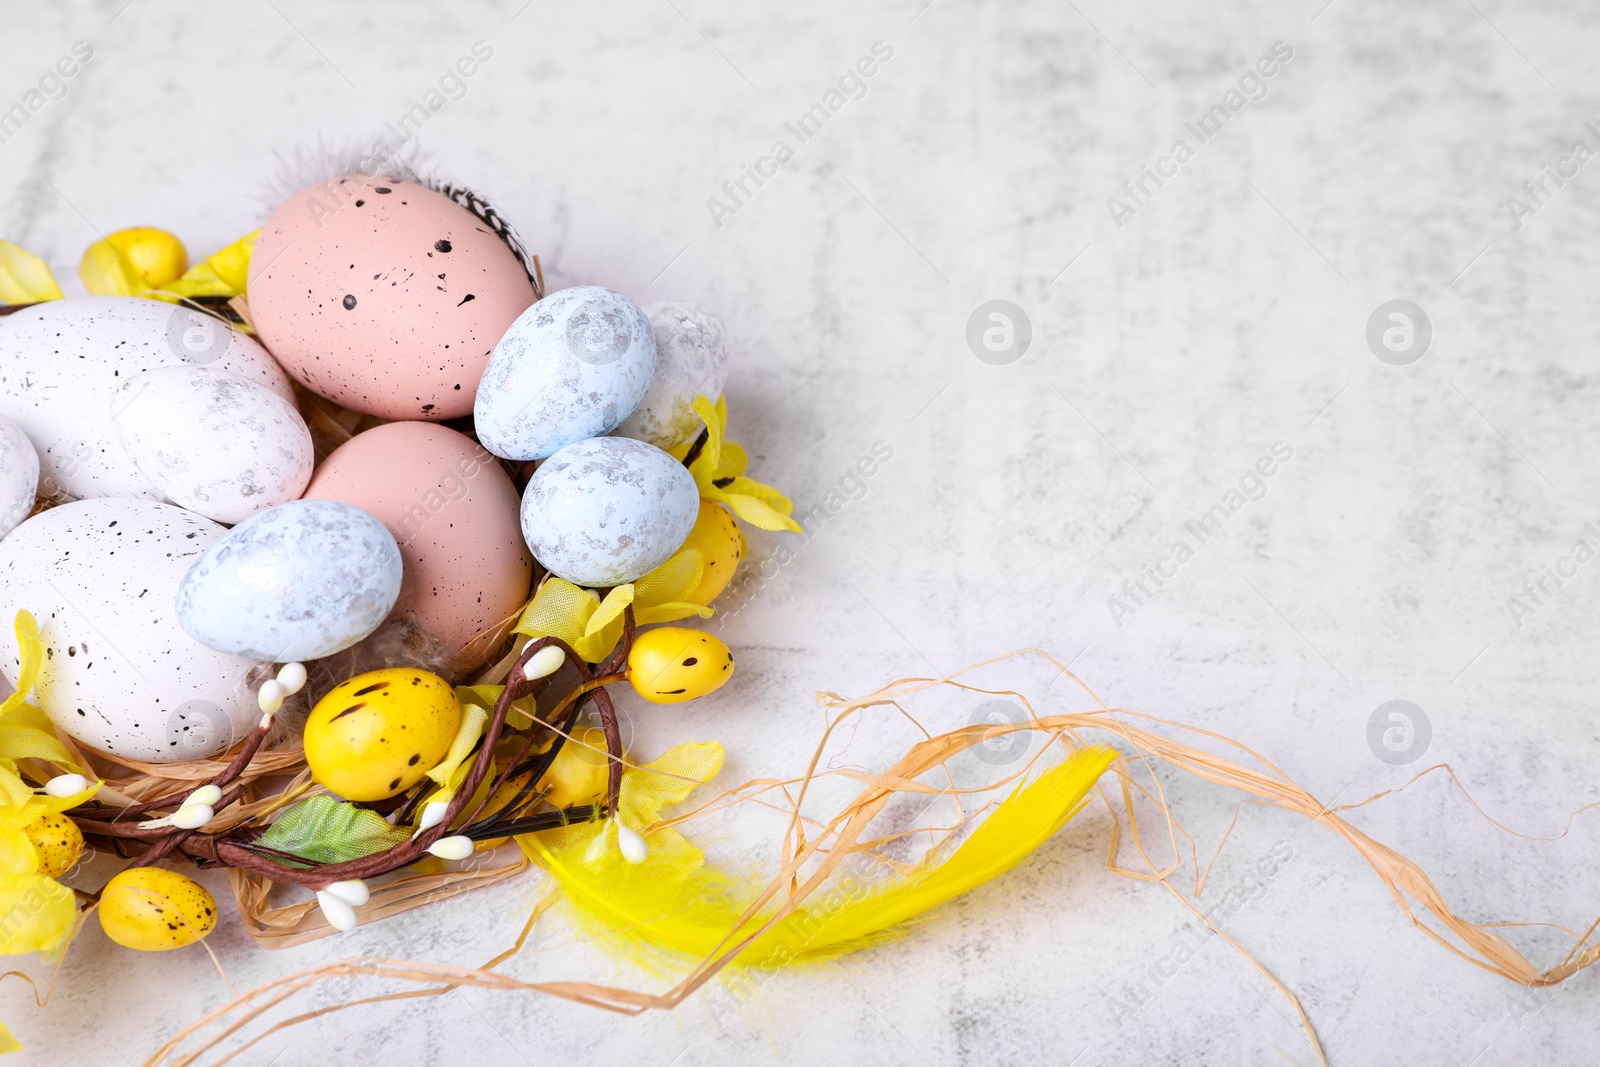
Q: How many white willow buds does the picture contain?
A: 13